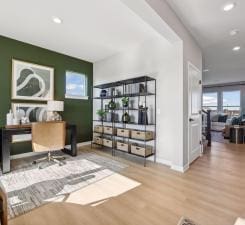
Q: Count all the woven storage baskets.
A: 8